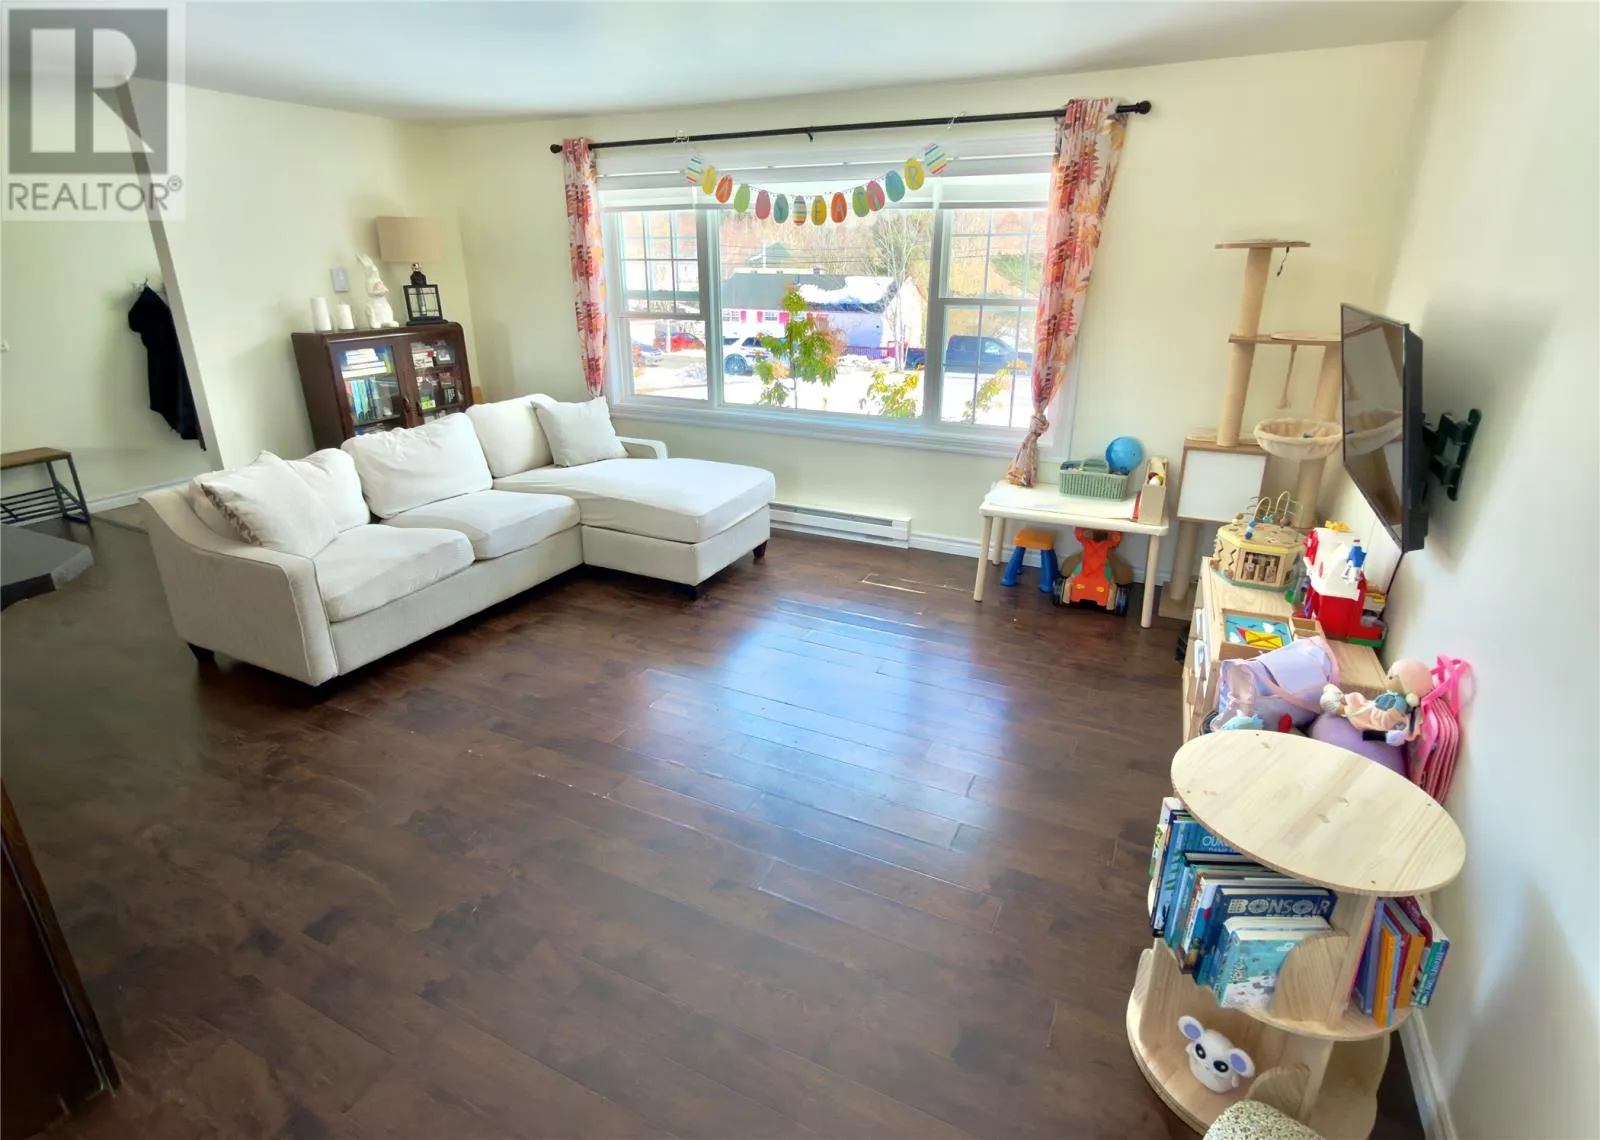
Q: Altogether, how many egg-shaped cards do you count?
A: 14